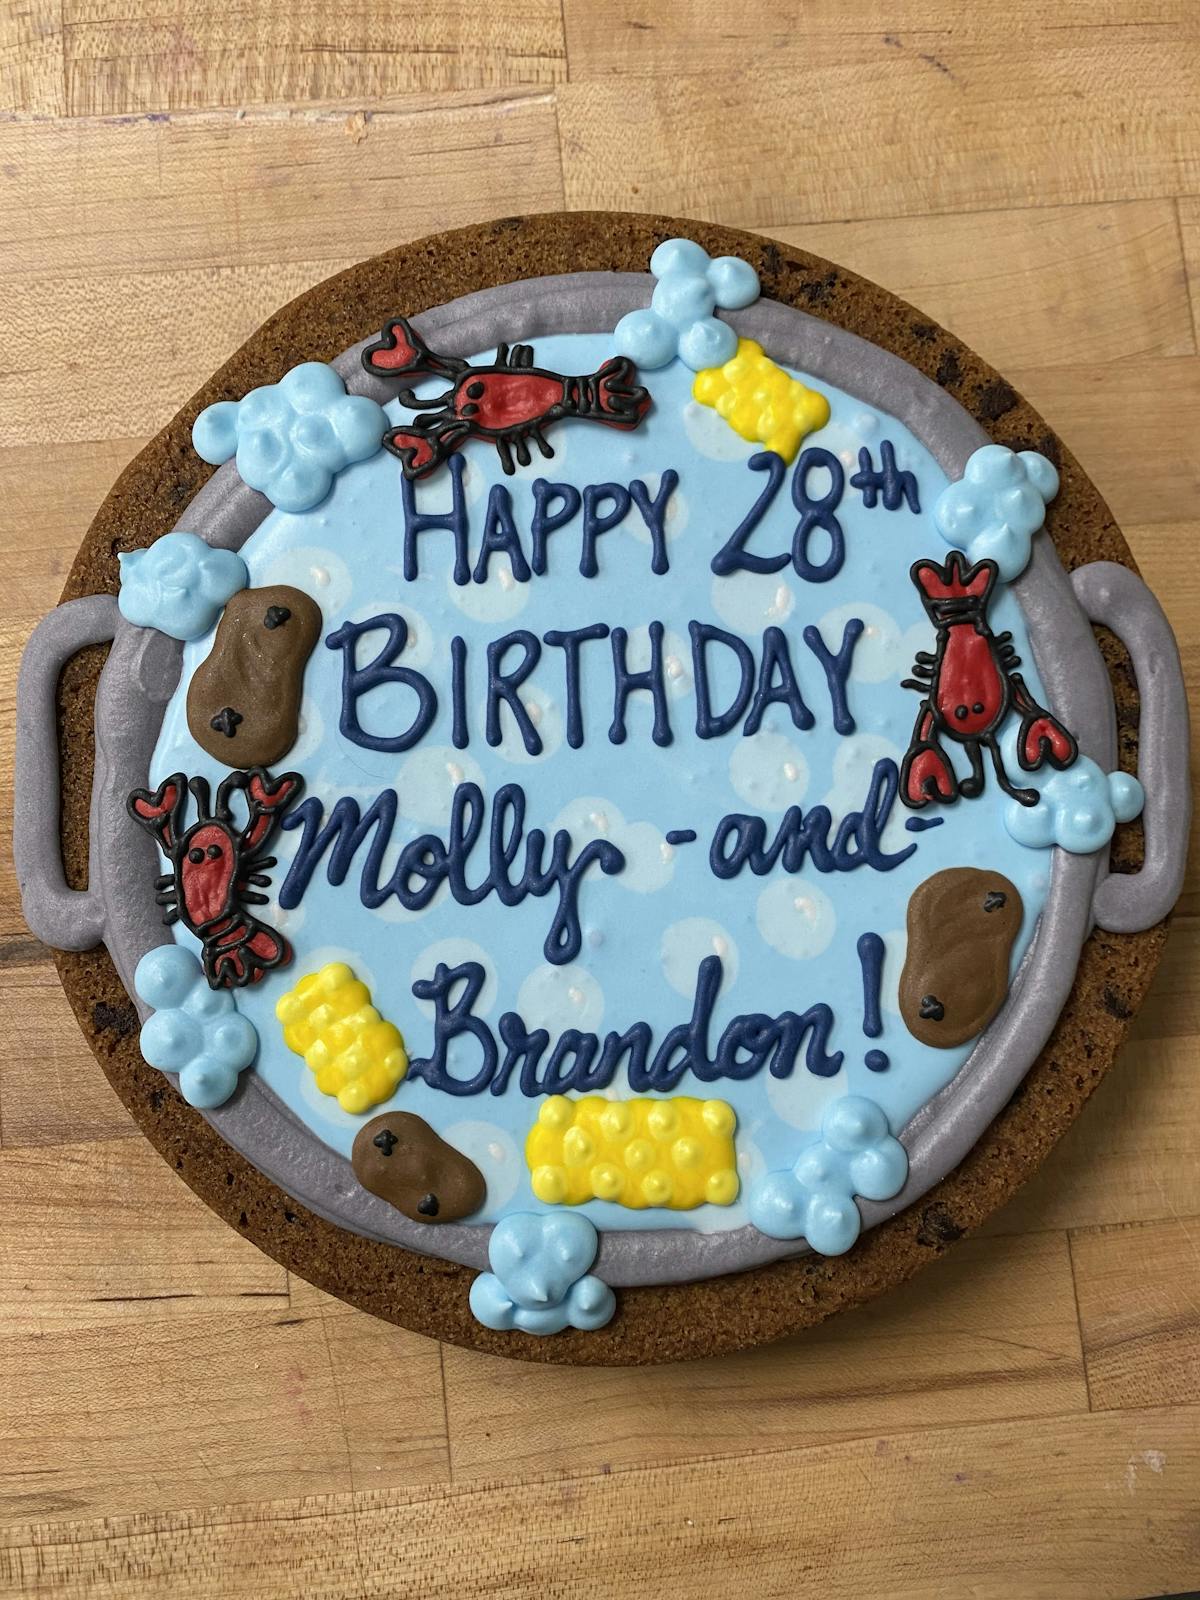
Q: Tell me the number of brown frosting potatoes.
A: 3